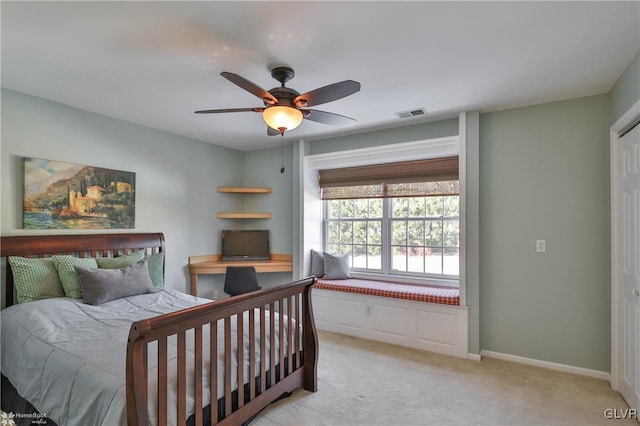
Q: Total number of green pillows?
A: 4